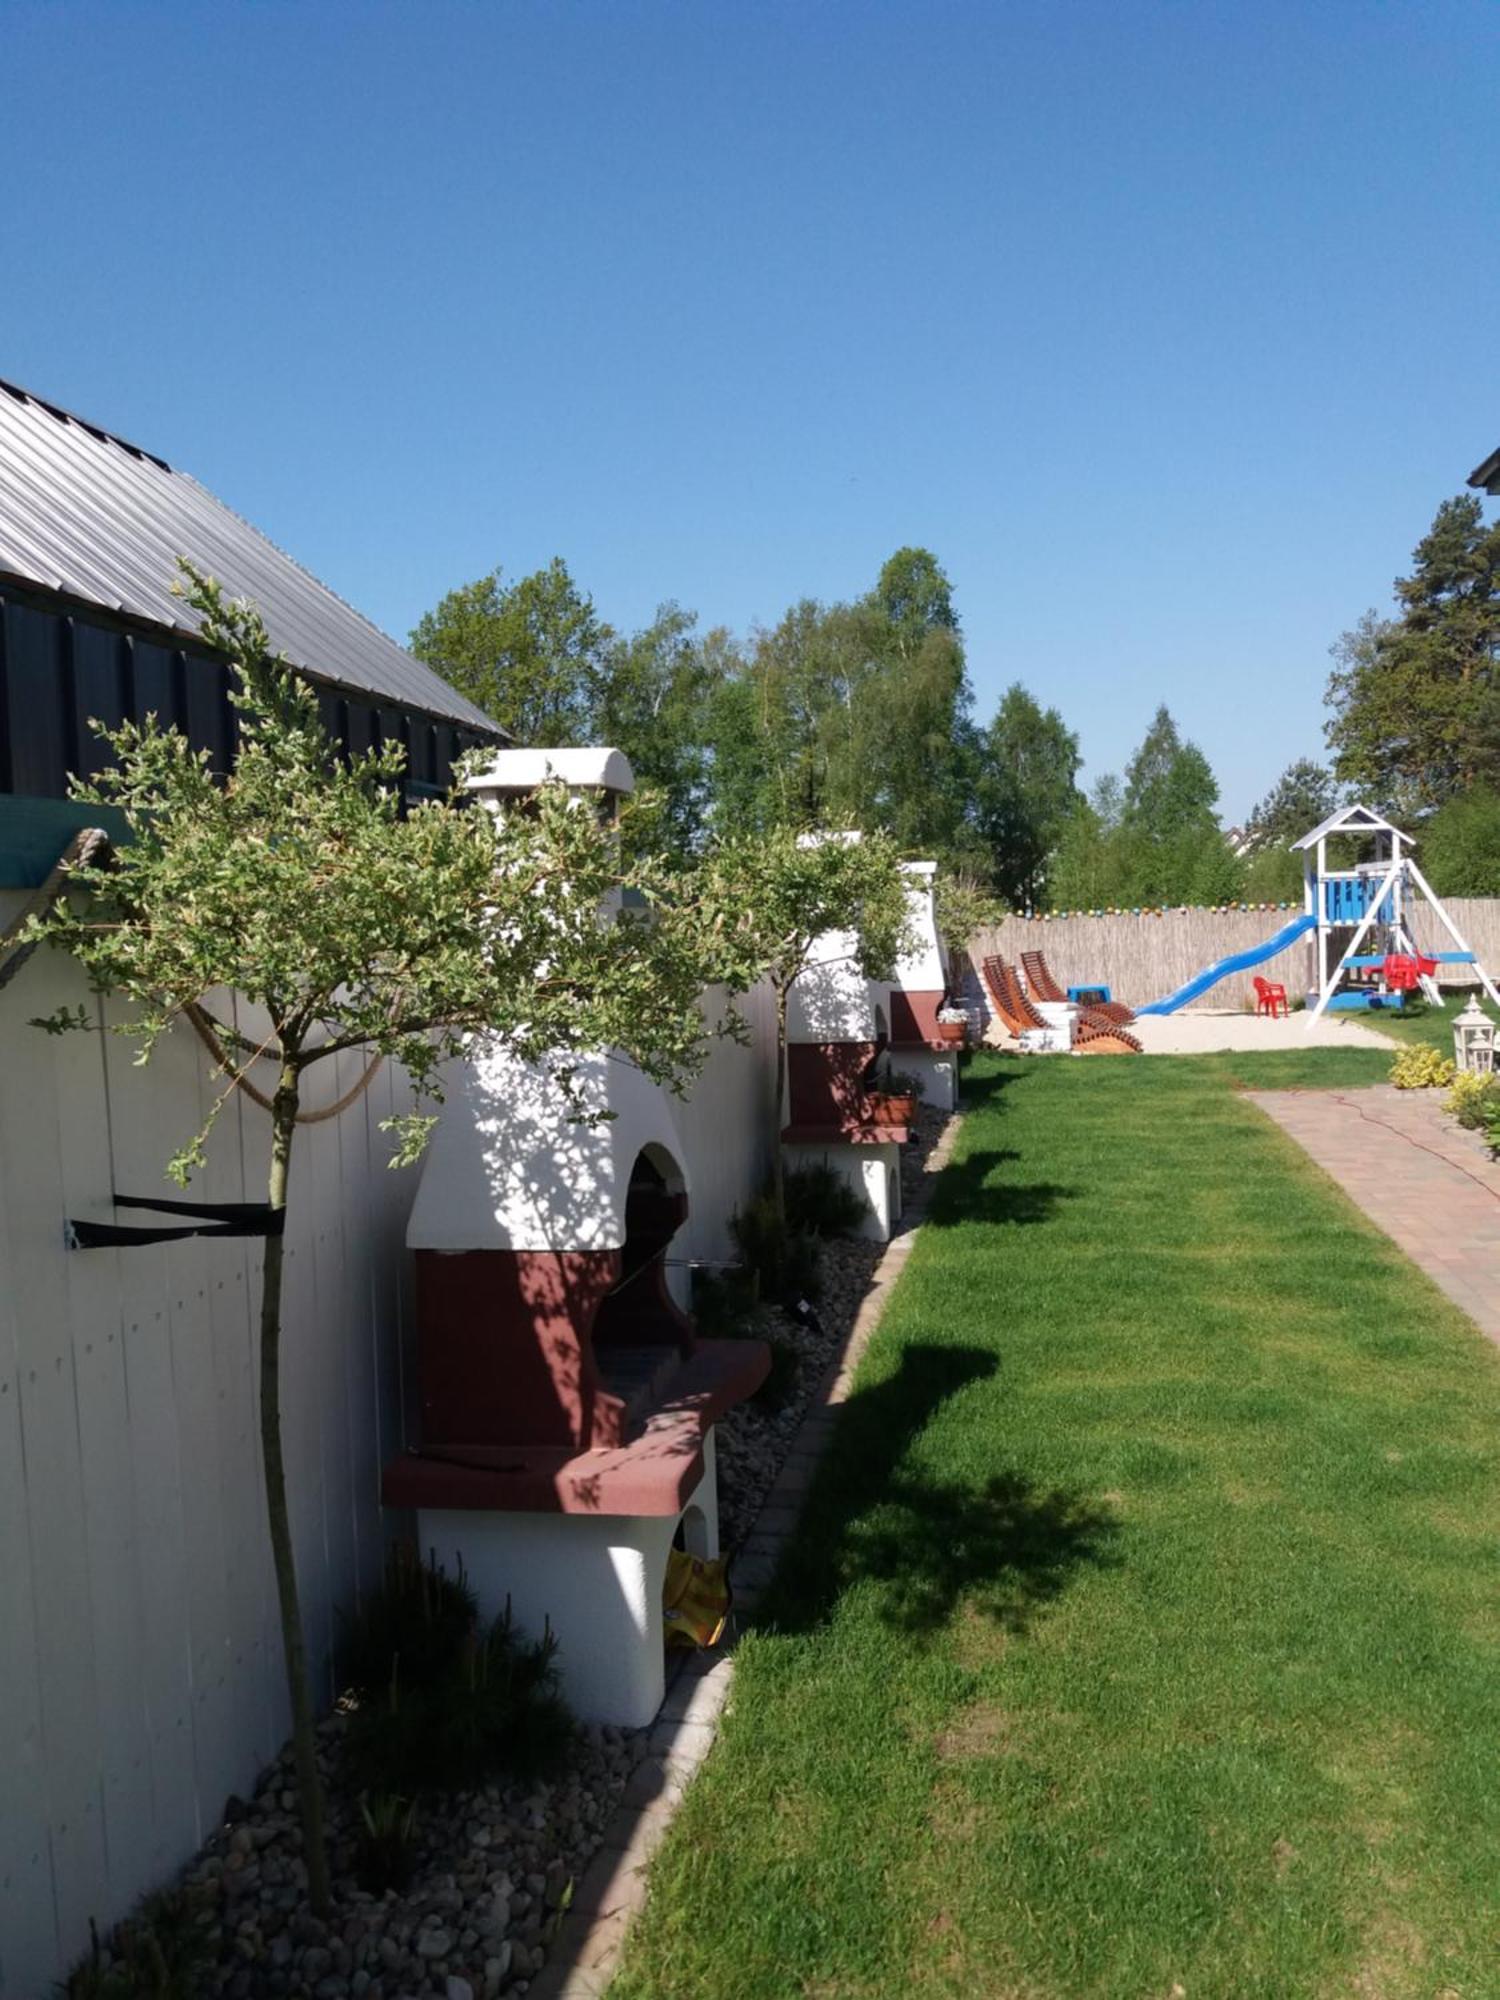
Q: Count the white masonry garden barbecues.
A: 3